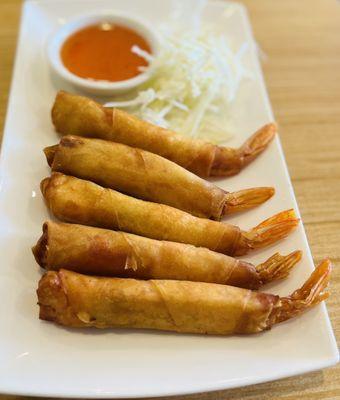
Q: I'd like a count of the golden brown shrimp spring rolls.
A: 5